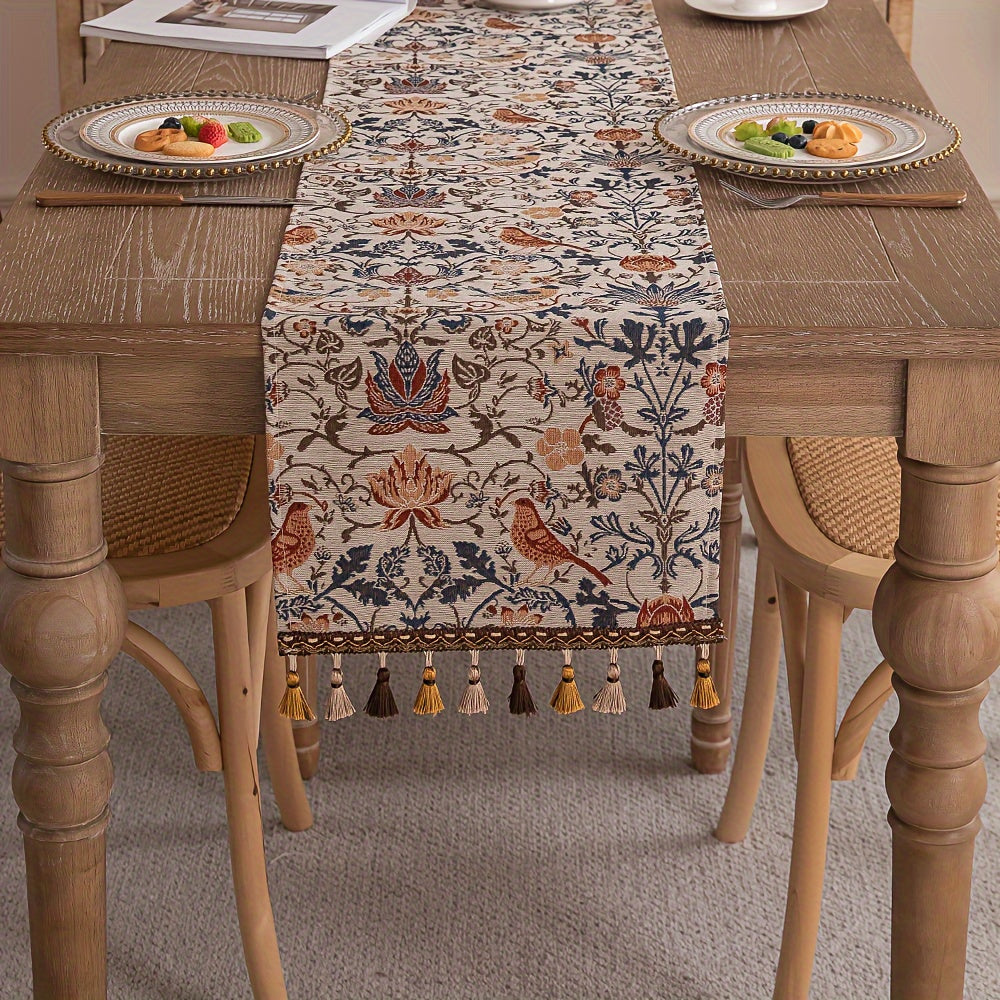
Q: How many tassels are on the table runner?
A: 10